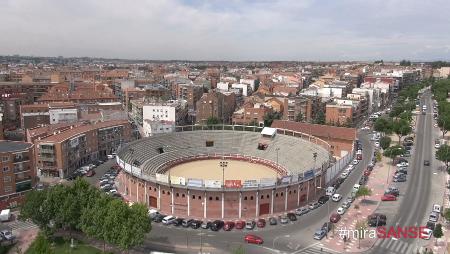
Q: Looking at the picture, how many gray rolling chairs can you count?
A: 0